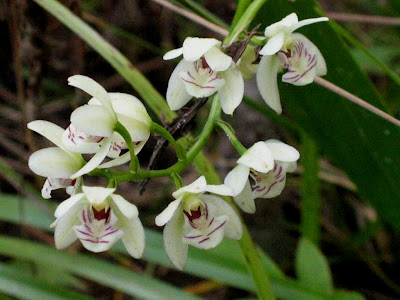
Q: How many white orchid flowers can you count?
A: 8